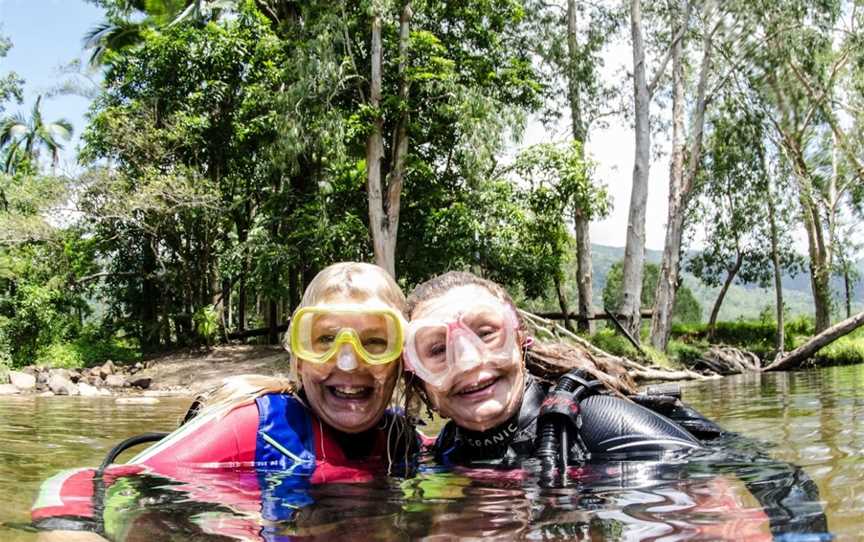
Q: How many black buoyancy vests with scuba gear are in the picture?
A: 1